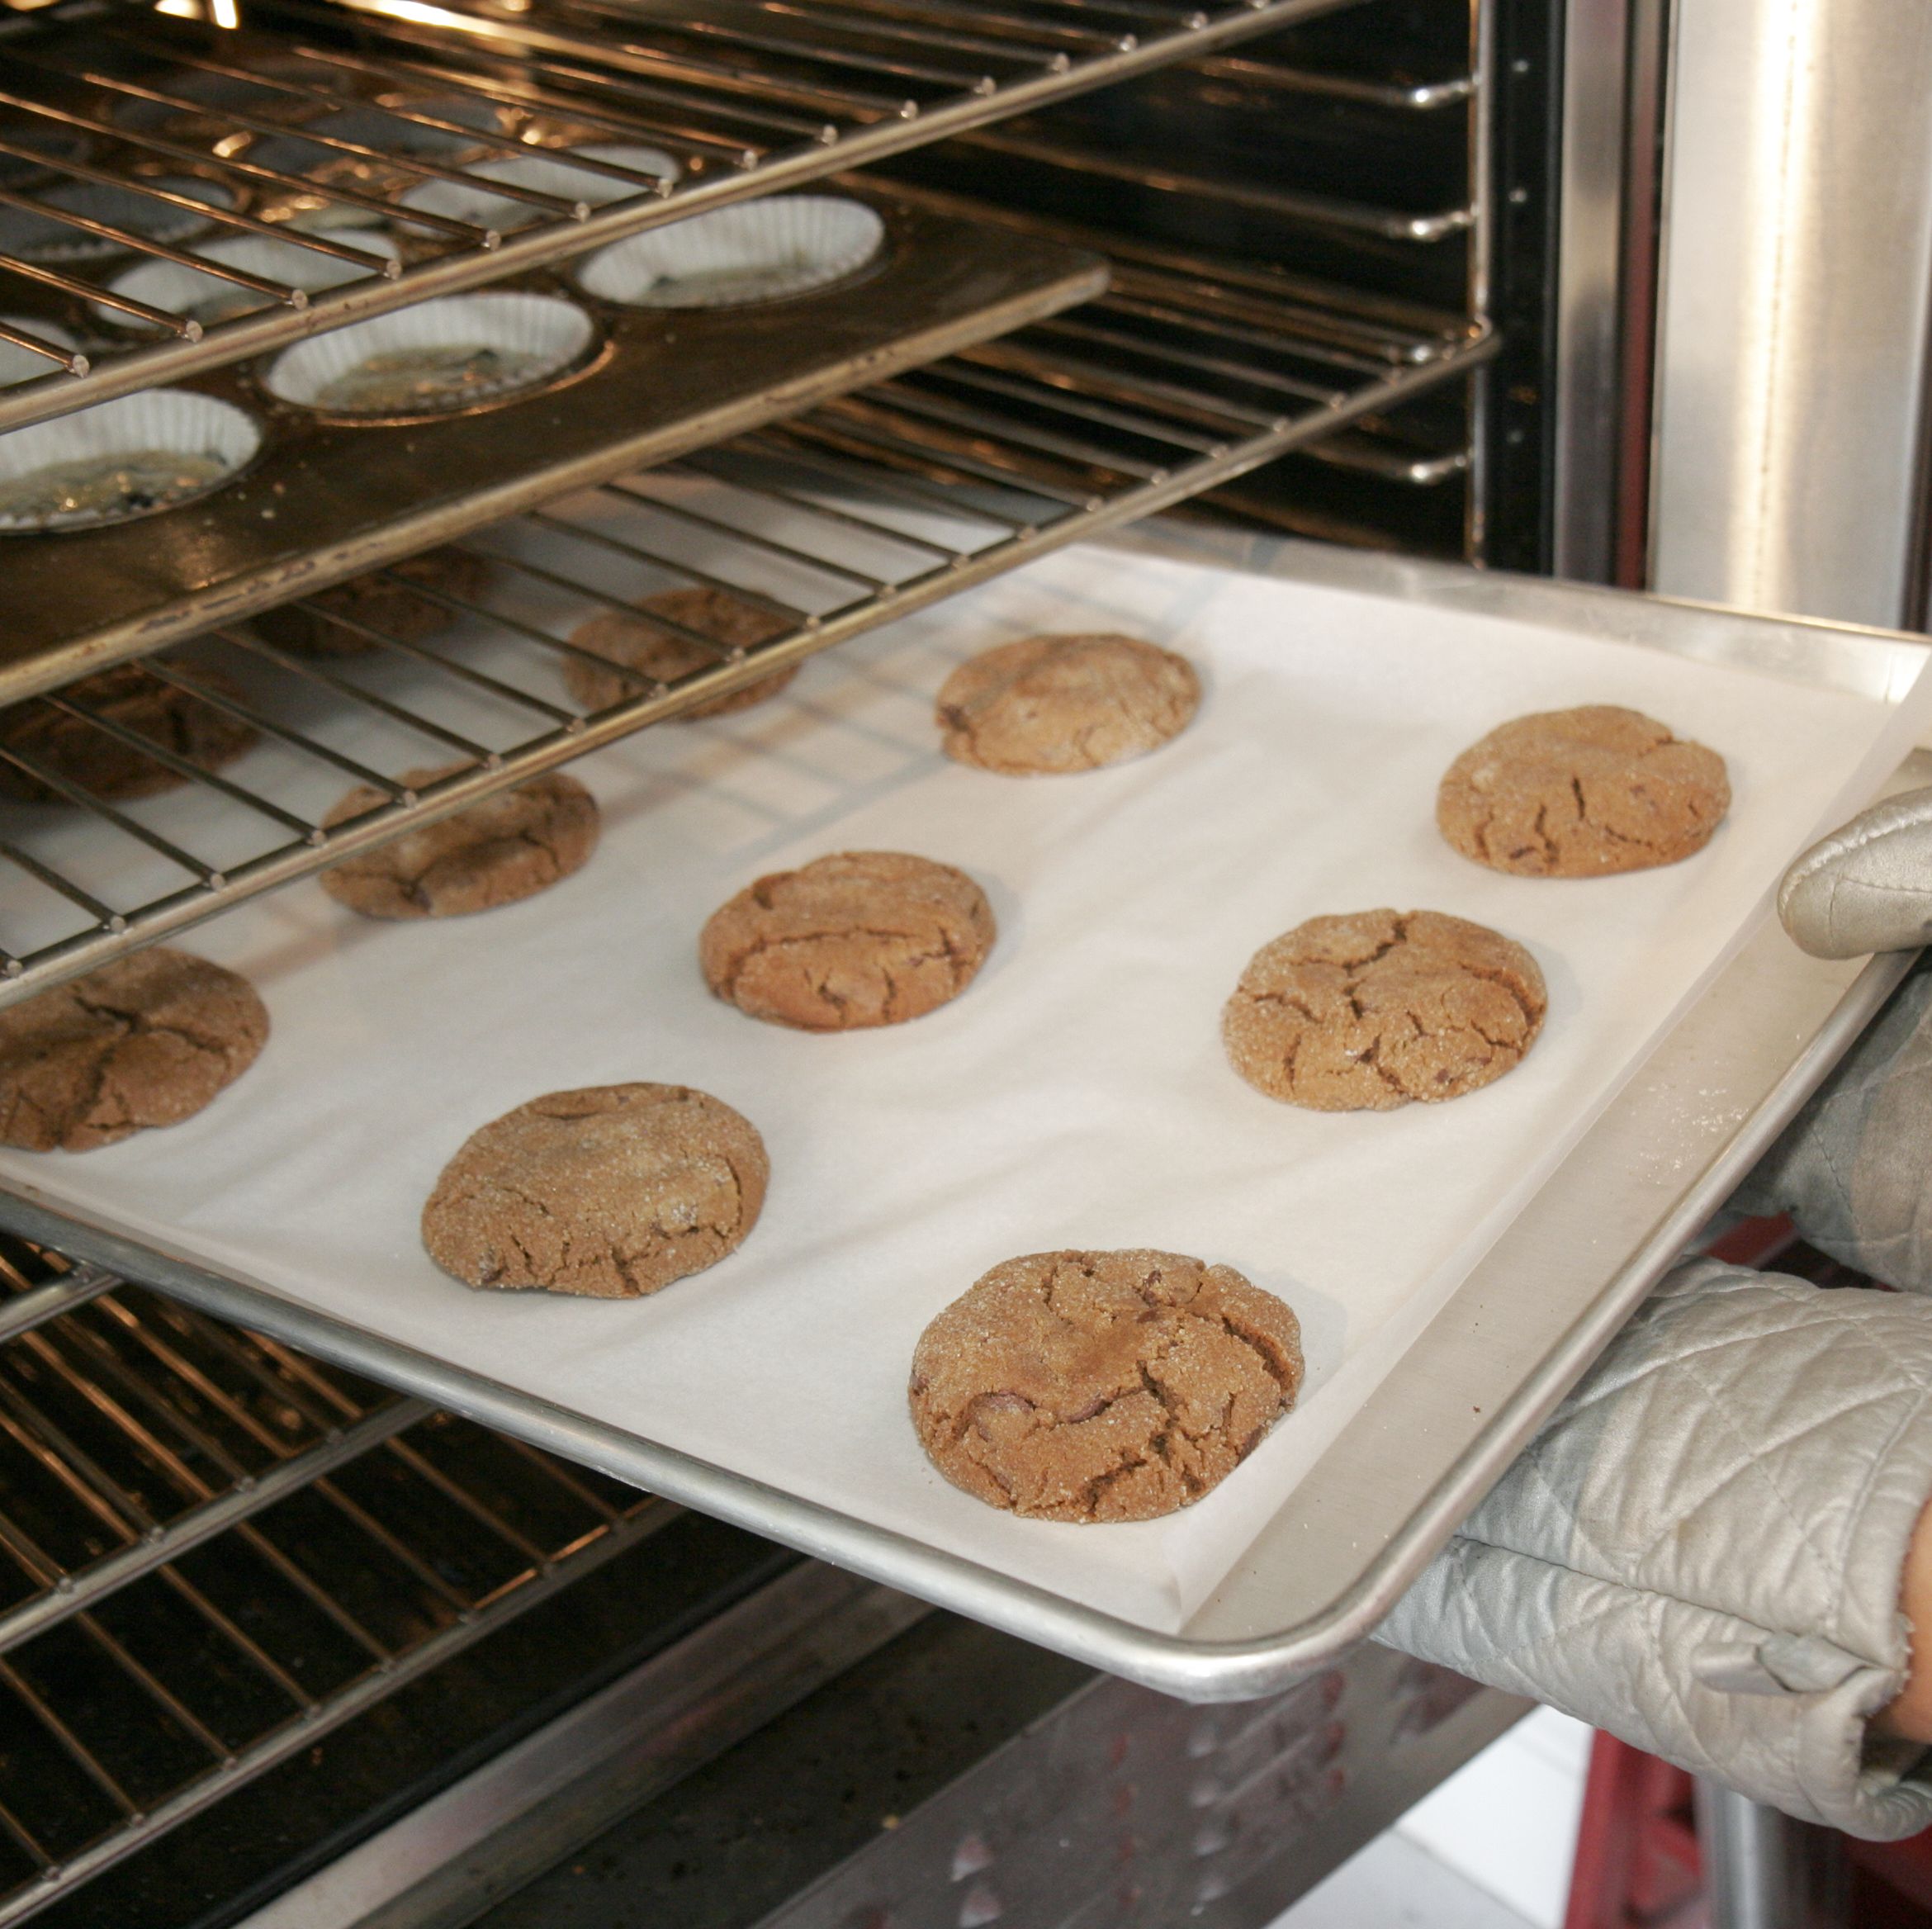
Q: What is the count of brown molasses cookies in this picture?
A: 11